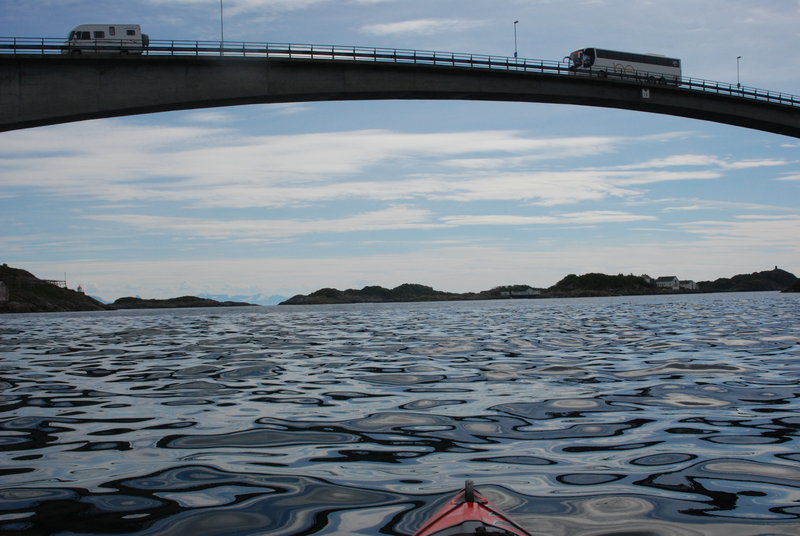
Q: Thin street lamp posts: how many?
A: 3